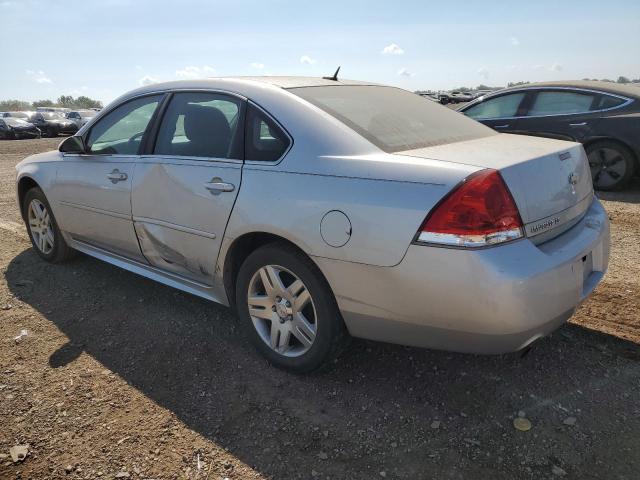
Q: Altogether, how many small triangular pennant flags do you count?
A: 0